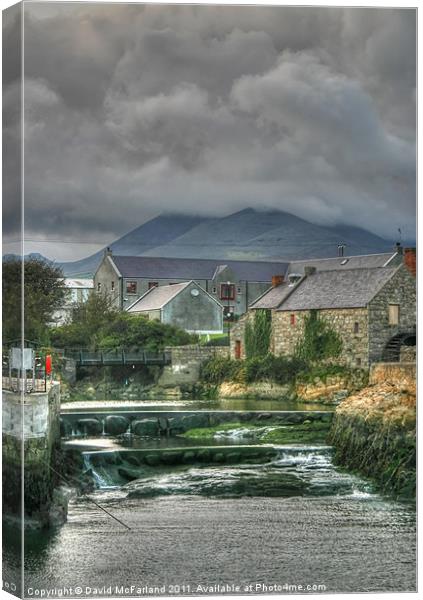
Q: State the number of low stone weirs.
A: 2